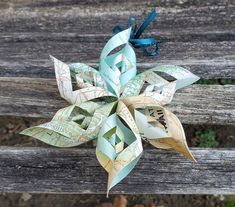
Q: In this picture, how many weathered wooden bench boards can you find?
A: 3